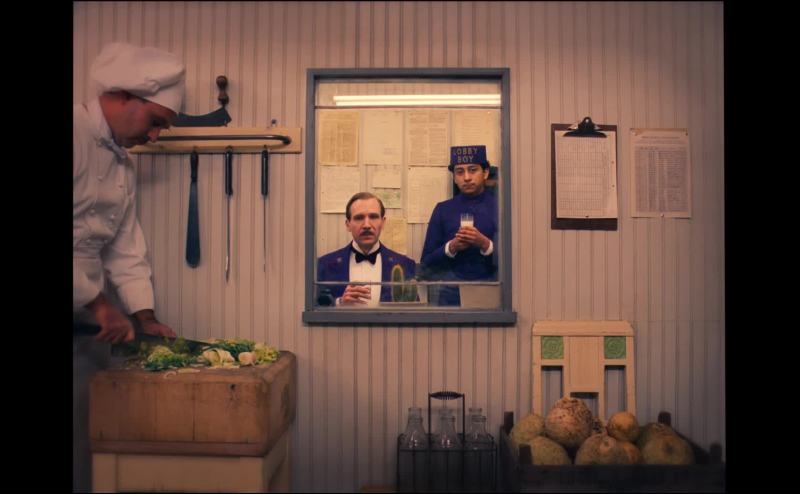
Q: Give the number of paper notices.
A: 11